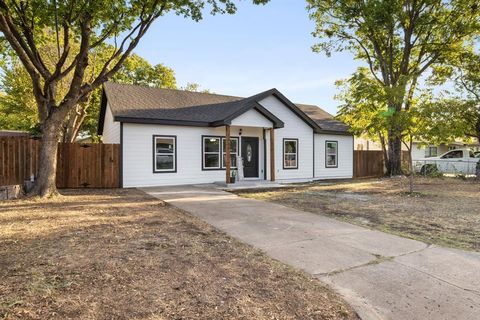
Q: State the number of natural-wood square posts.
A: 2